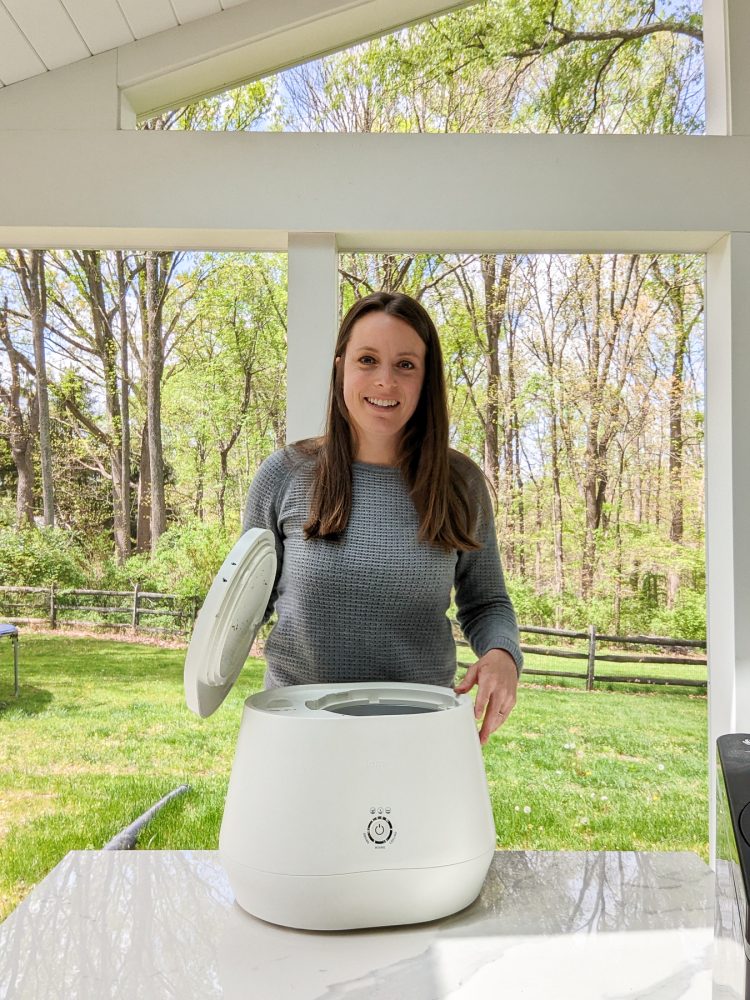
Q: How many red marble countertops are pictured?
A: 0